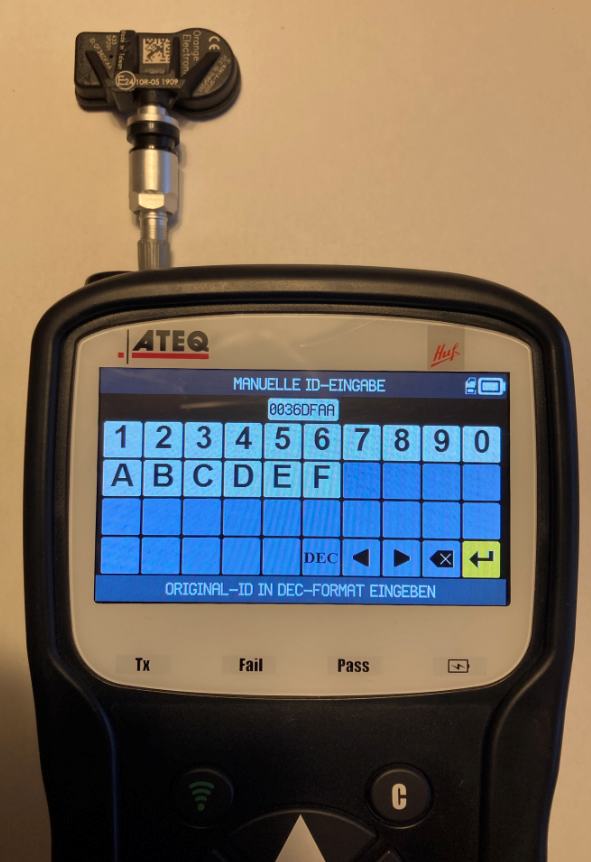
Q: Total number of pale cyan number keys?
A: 10